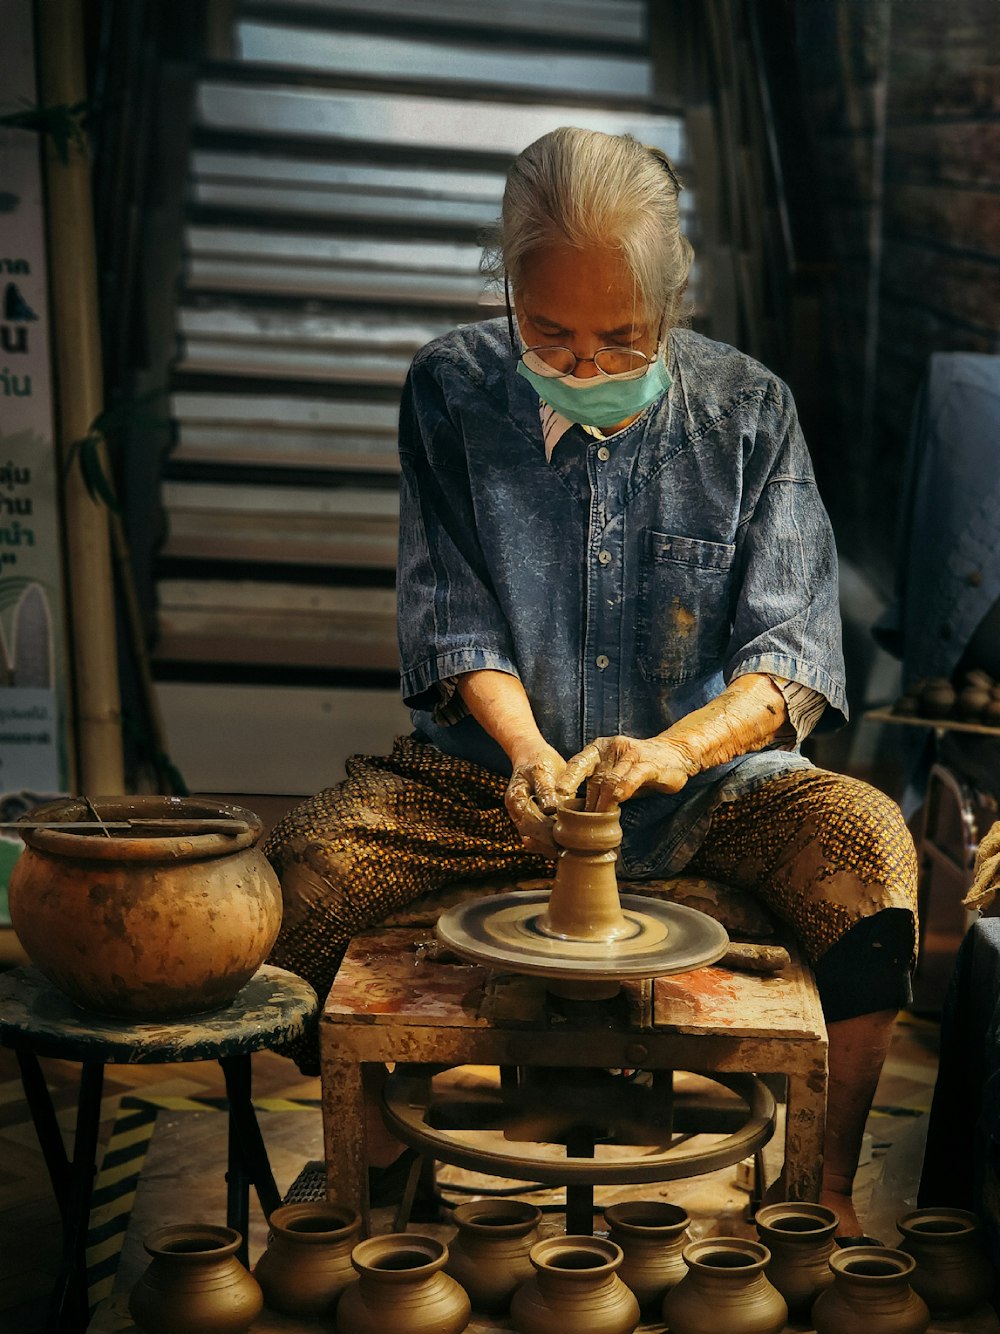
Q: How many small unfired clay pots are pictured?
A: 10